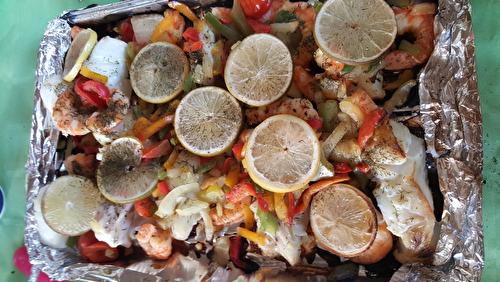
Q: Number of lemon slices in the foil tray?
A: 9